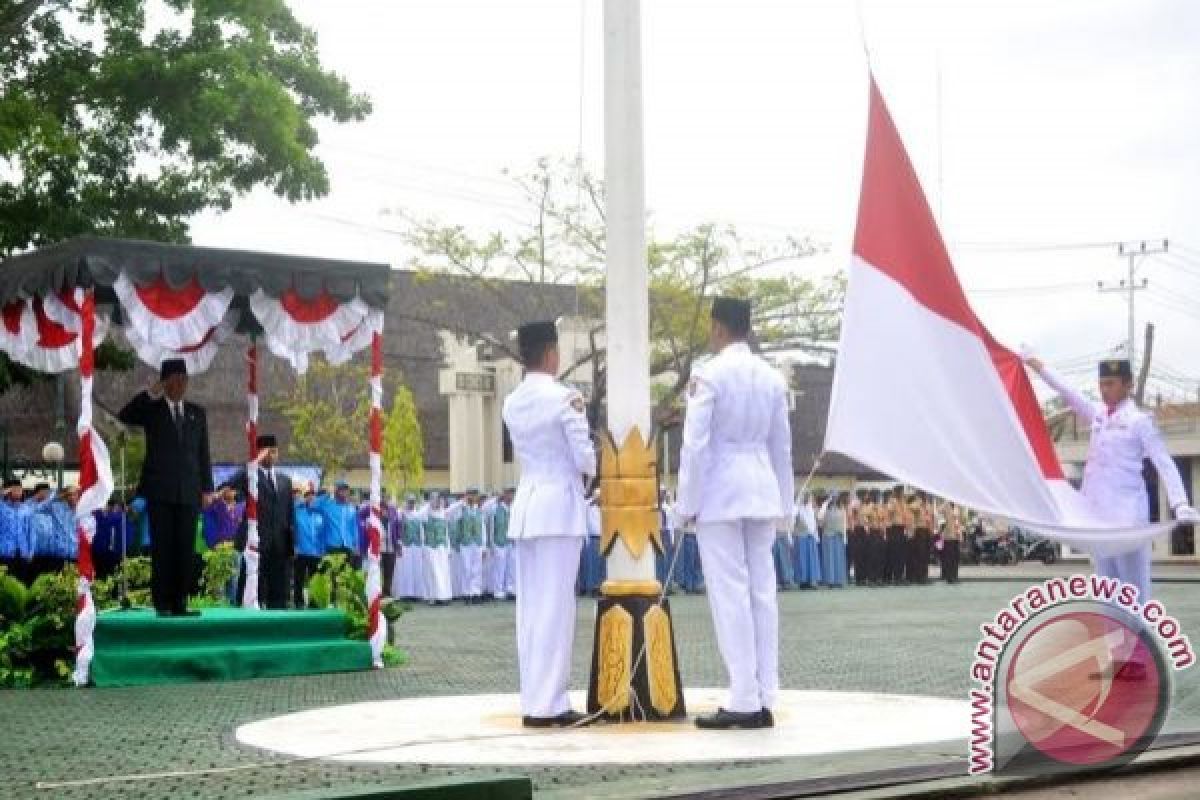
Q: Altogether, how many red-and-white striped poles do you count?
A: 3